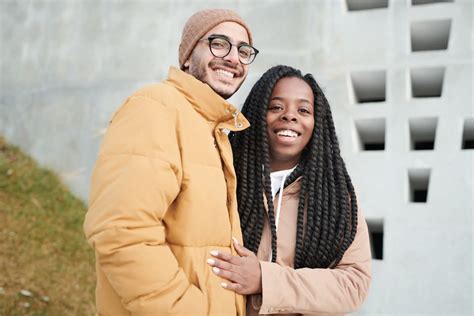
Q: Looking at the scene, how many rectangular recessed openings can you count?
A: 10